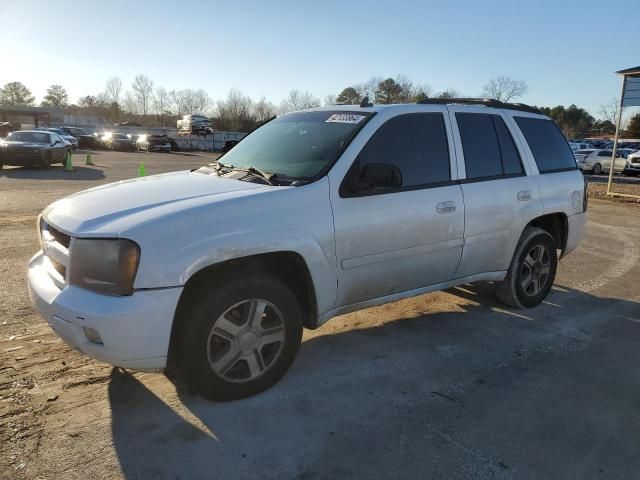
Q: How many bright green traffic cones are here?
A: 3